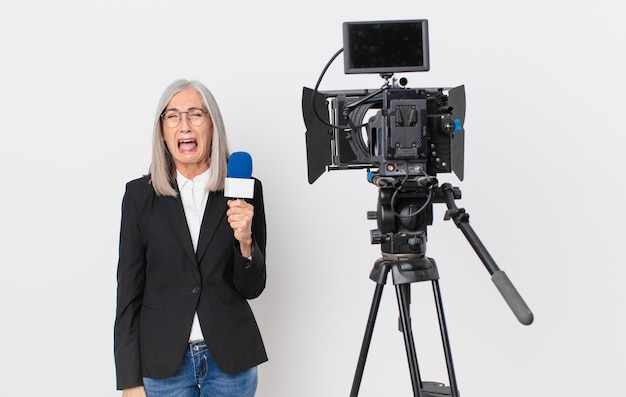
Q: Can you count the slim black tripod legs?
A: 3